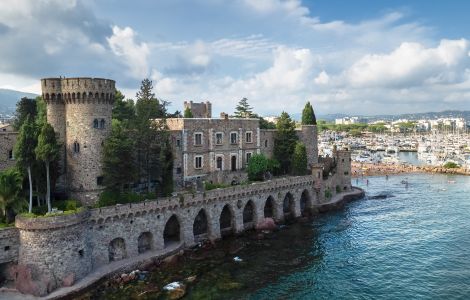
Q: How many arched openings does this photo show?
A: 9